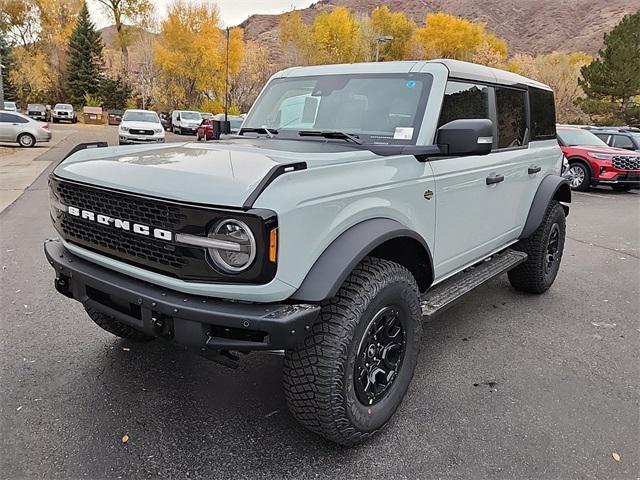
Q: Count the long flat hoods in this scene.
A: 1